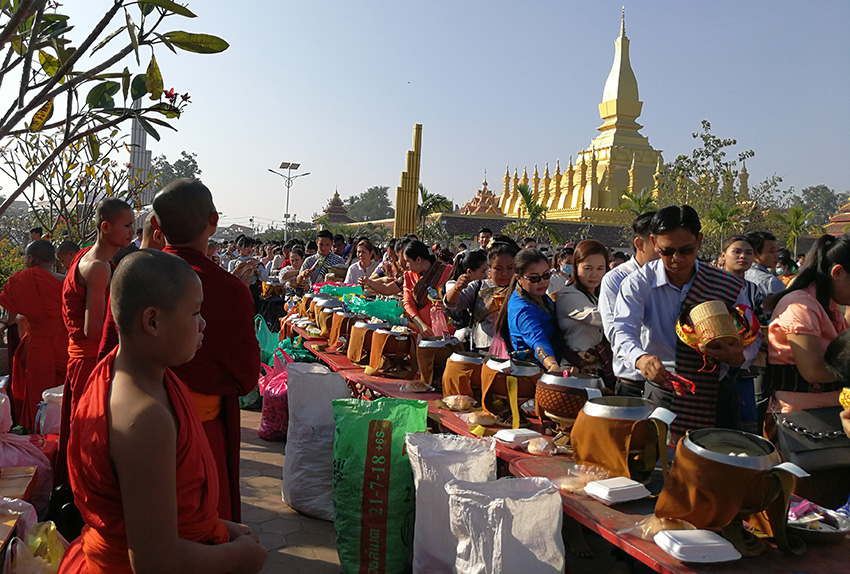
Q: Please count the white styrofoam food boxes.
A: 3